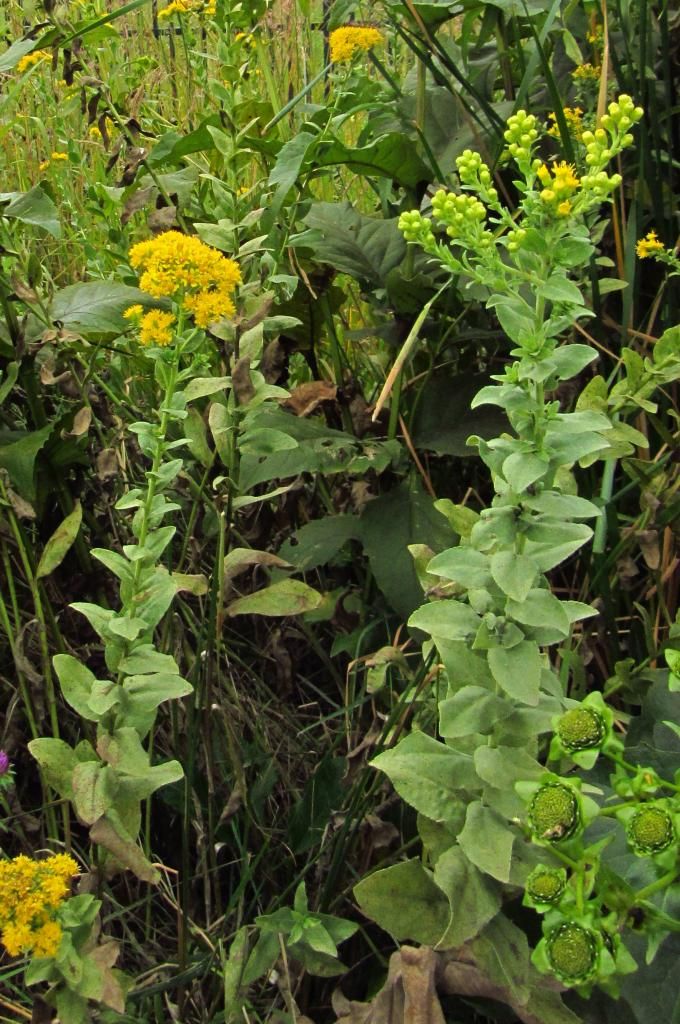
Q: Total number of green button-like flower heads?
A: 5